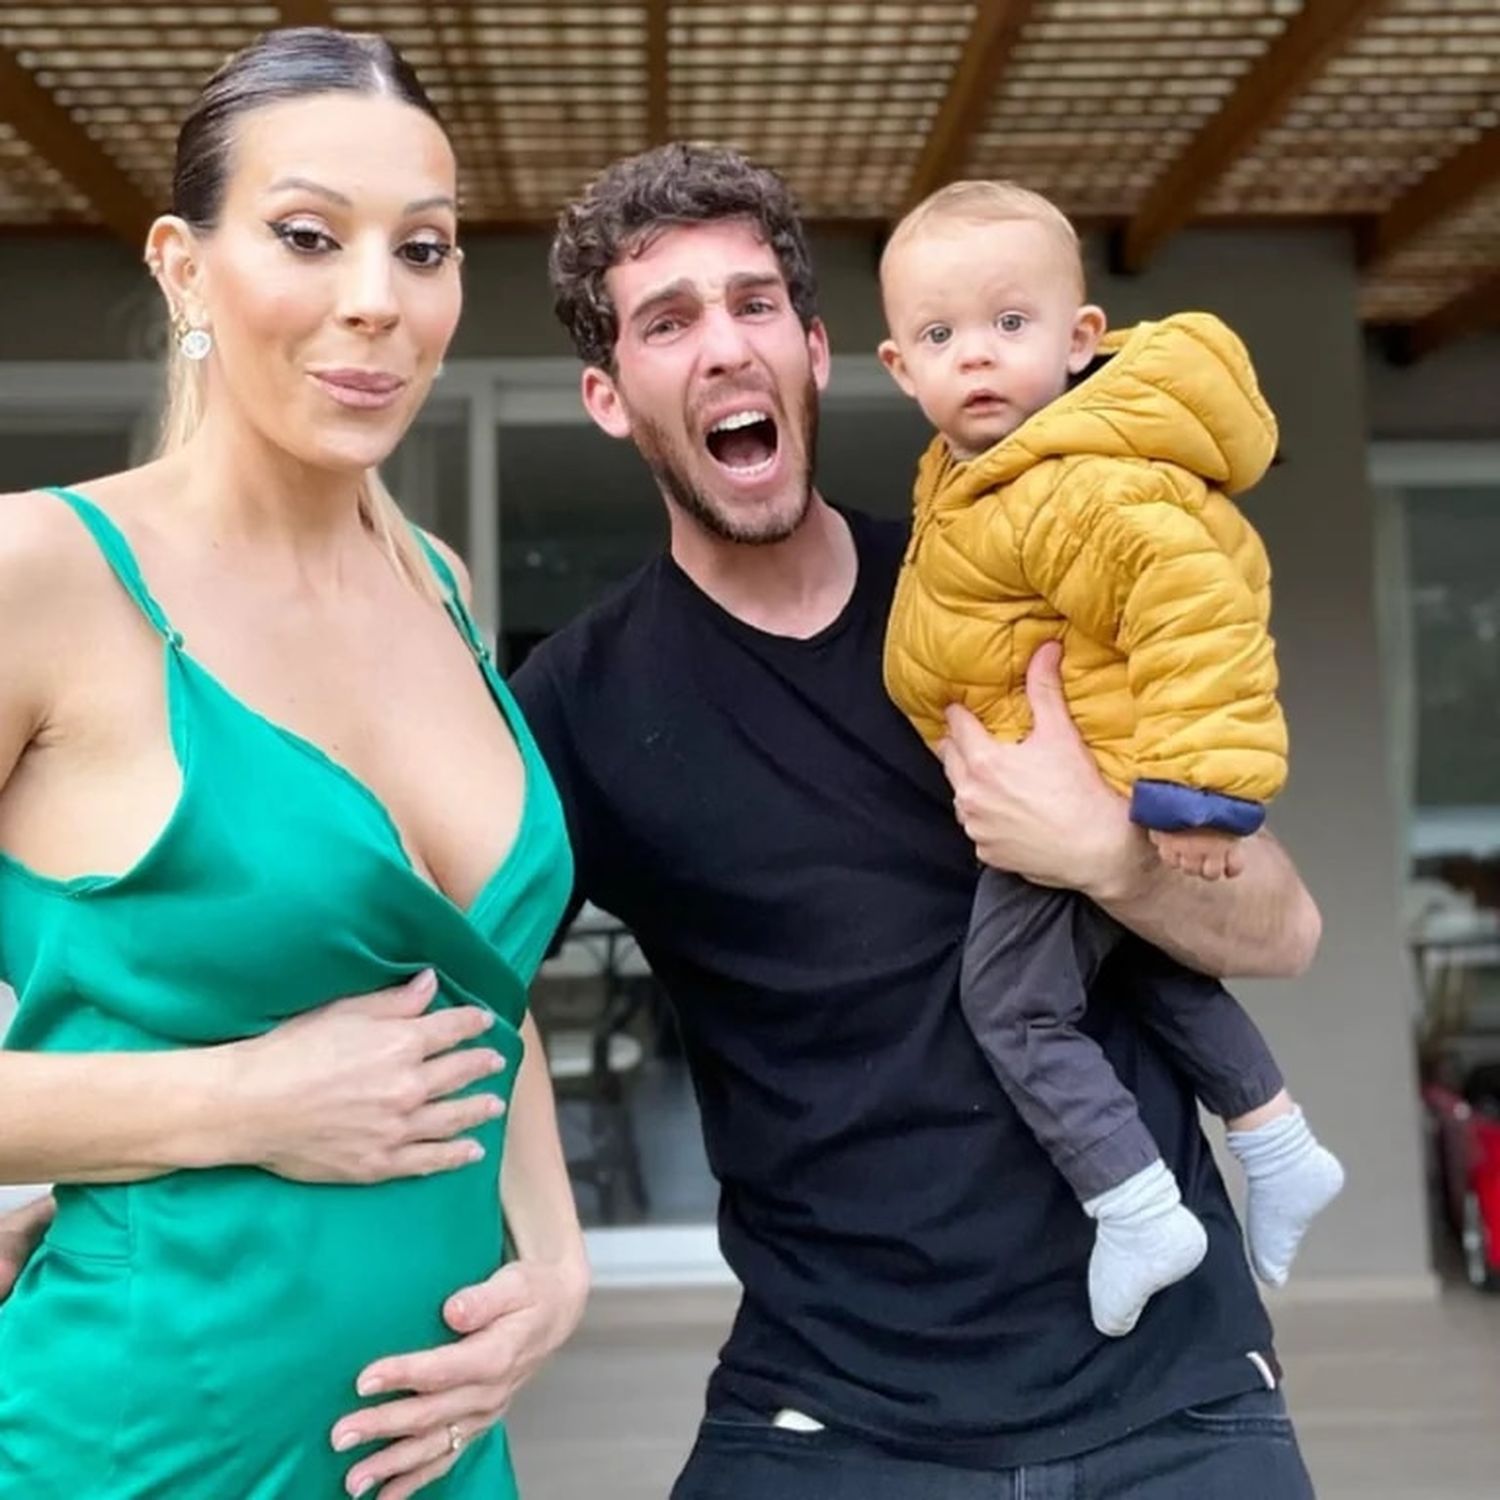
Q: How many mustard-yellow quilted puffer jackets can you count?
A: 1